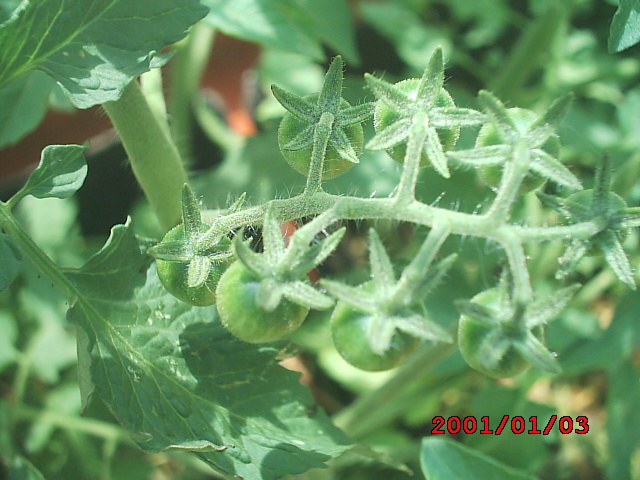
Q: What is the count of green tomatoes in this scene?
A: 8